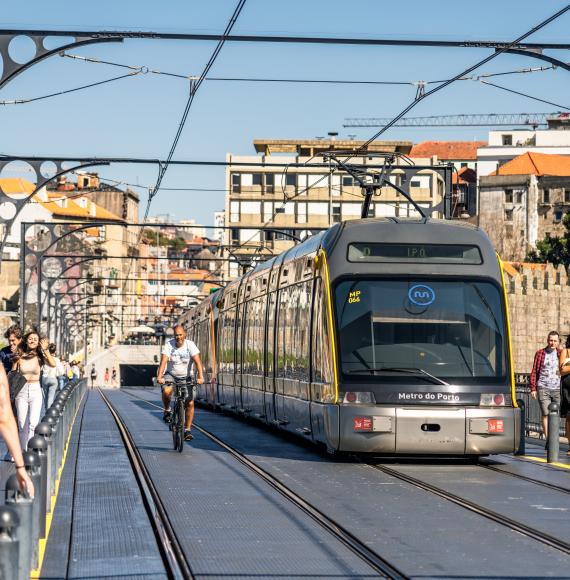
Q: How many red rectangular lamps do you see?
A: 2